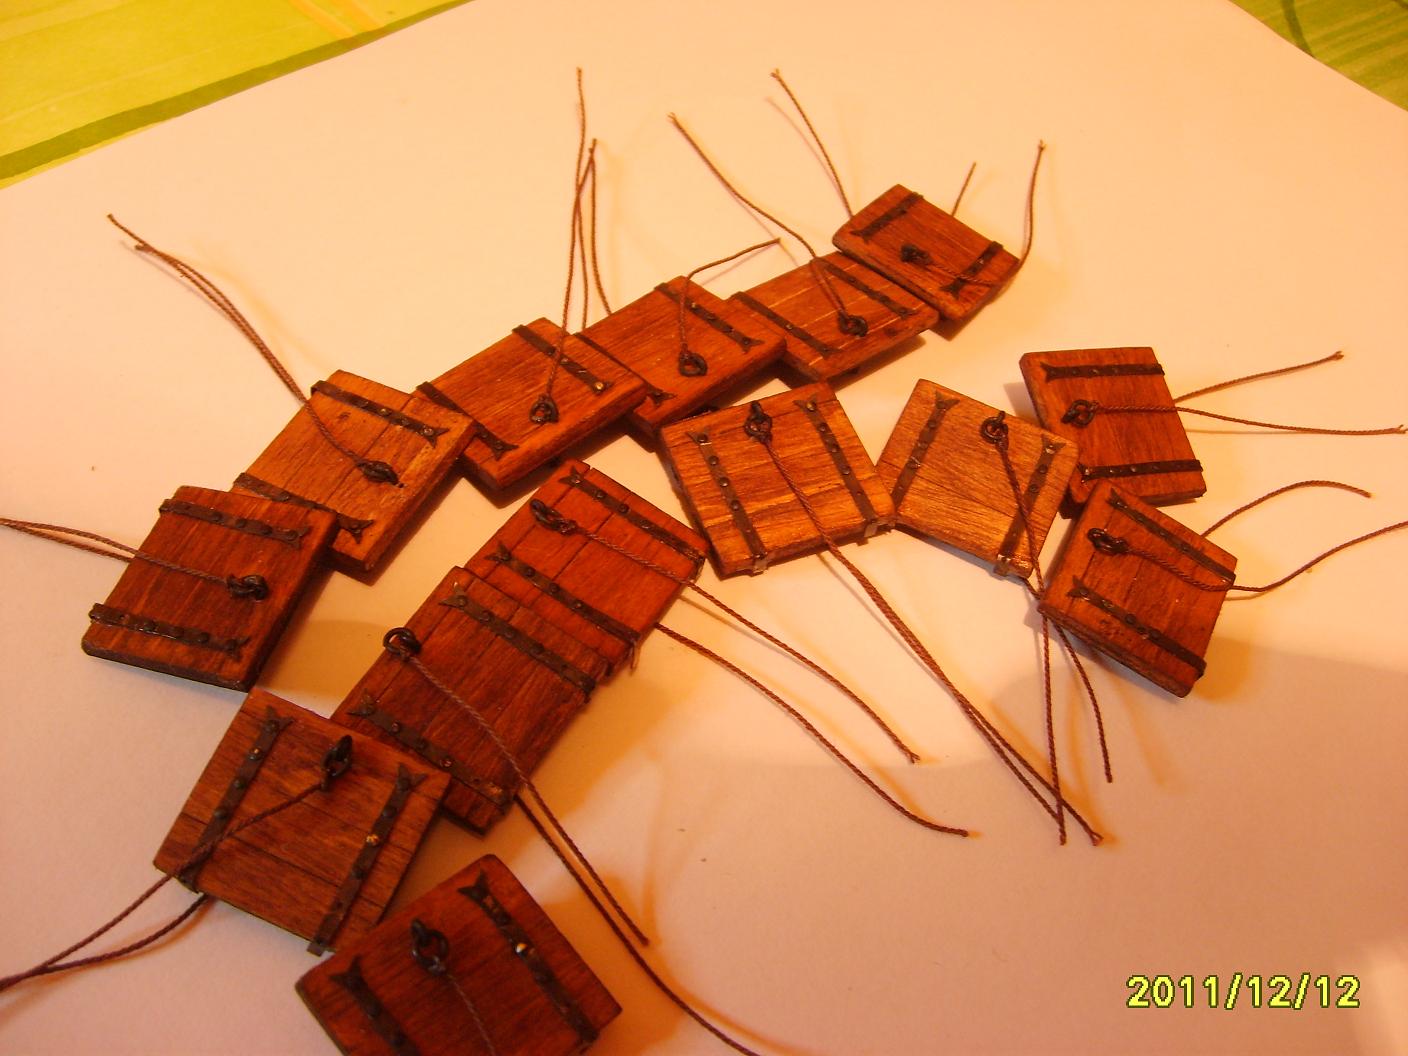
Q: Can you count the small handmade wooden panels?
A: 14